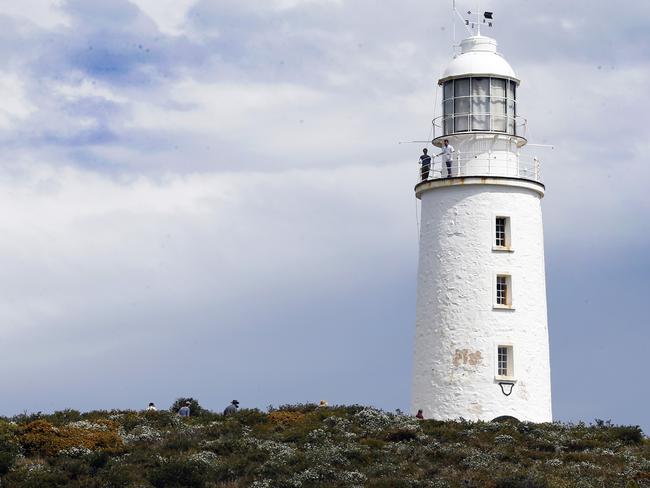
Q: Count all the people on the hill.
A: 5